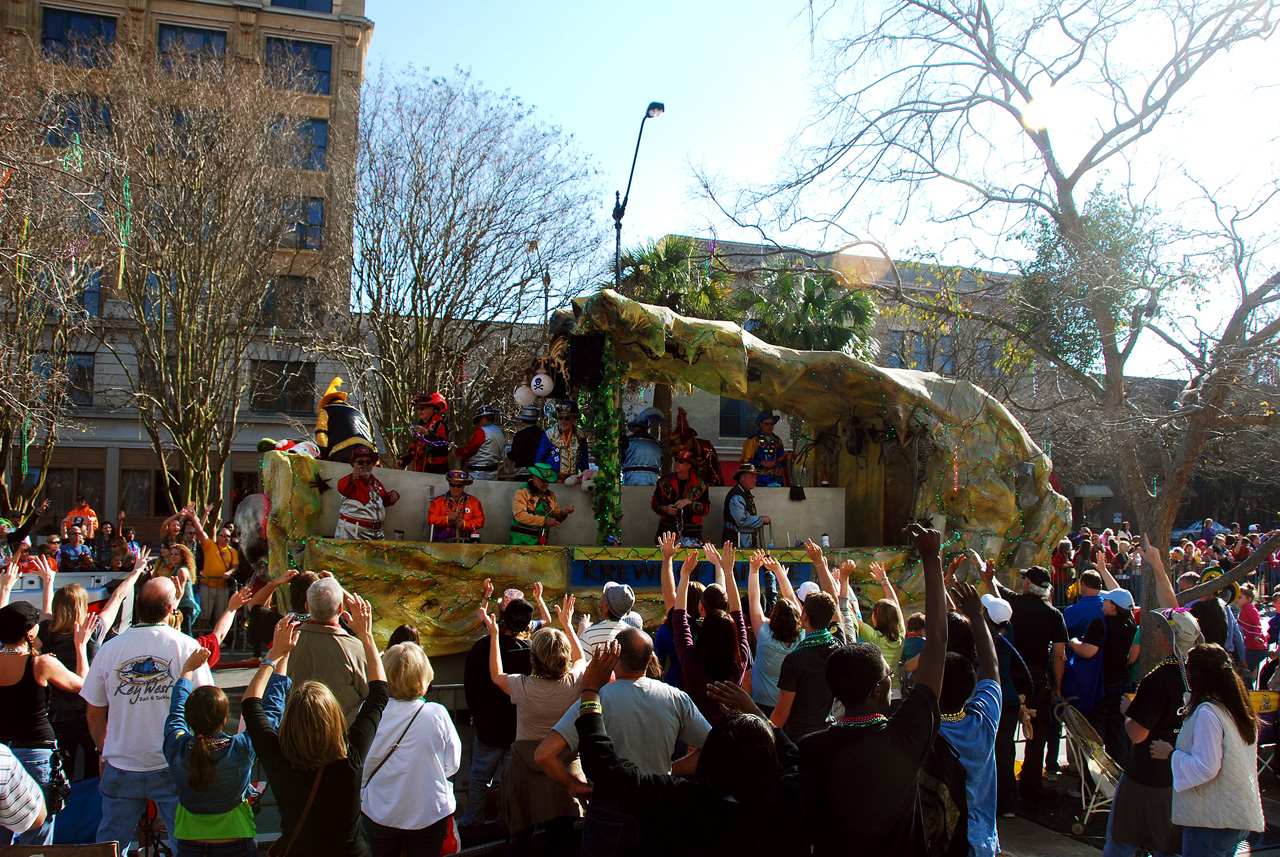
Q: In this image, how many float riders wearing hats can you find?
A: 13